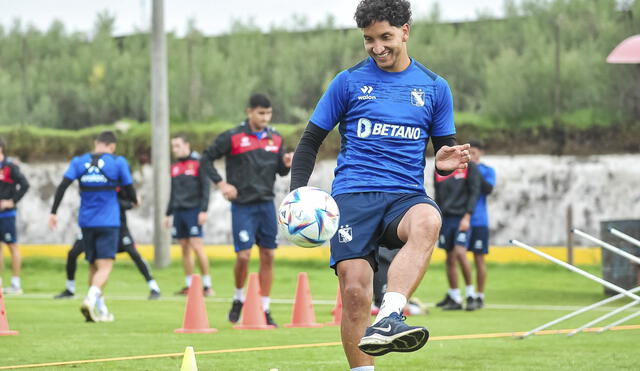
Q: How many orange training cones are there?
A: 5